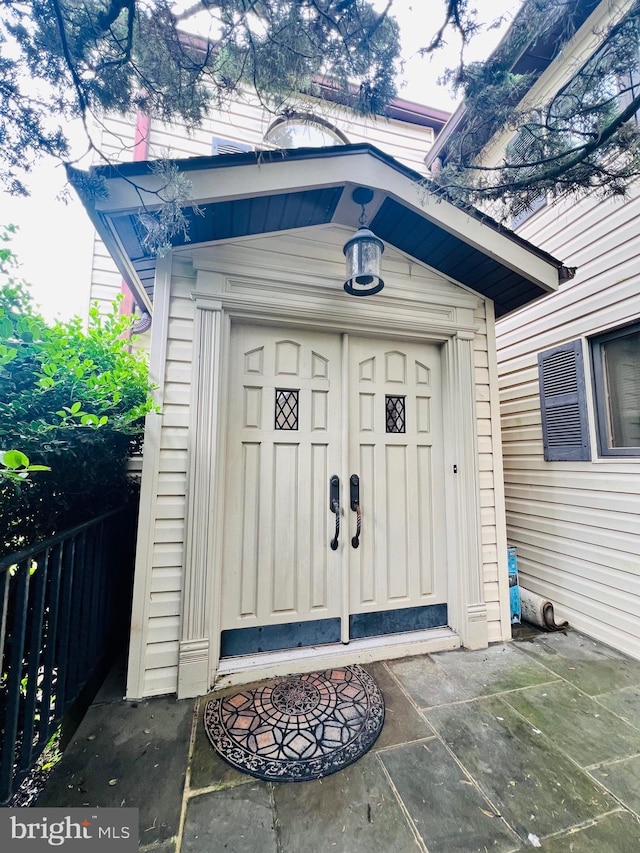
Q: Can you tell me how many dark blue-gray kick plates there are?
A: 2